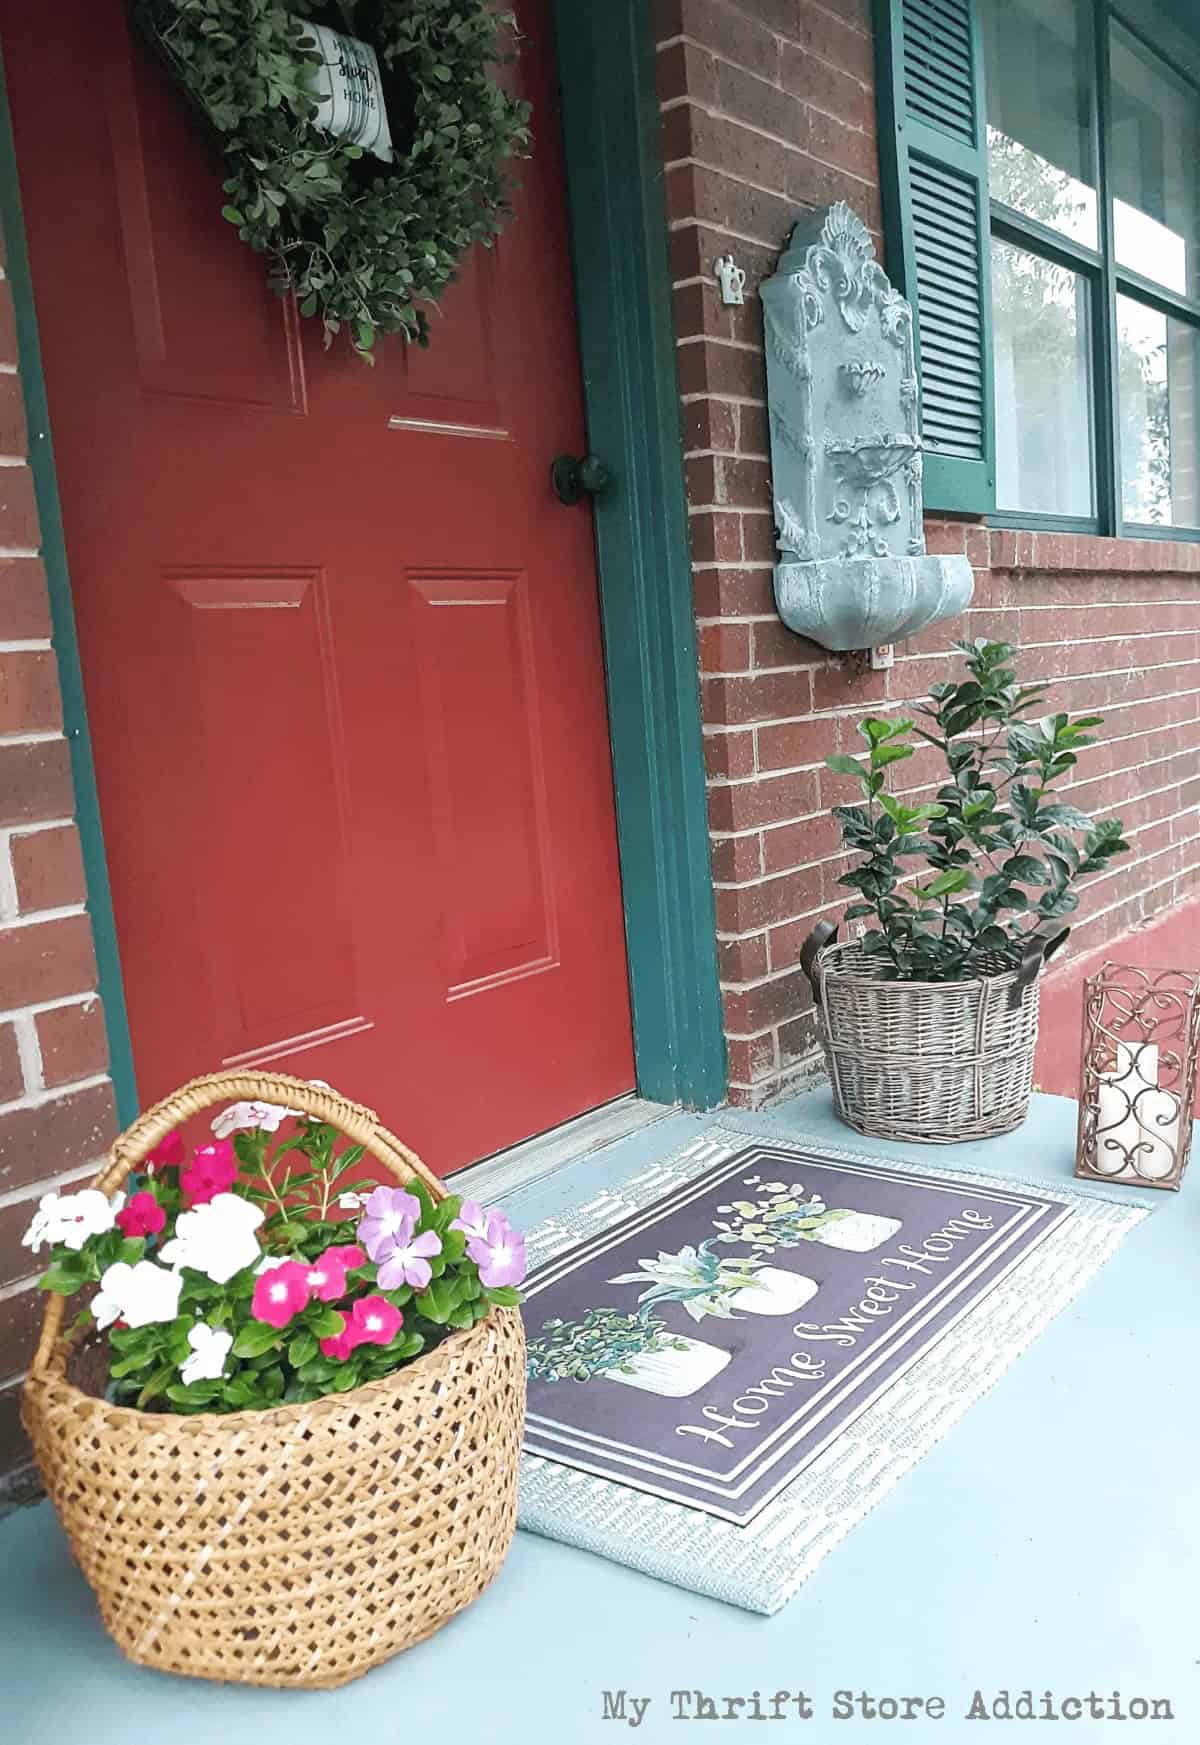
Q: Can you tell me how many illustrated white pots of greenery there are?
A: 3